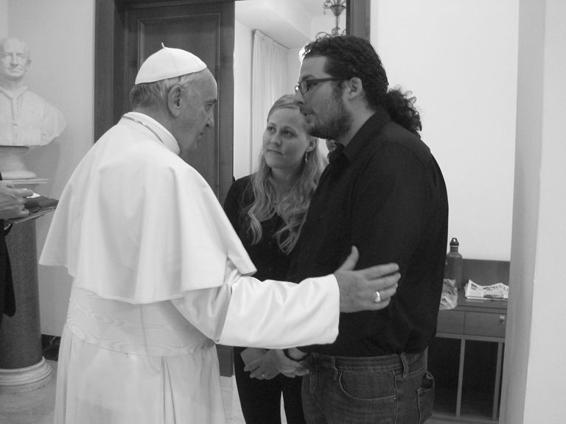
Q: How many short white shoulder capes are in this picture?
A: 1